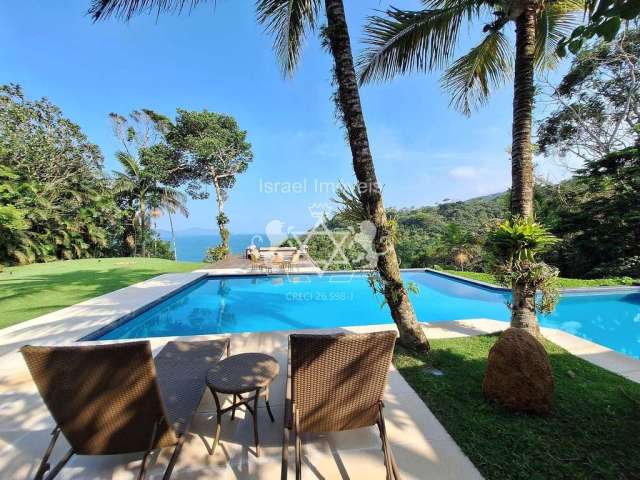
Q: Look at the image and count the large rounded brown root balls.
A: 1